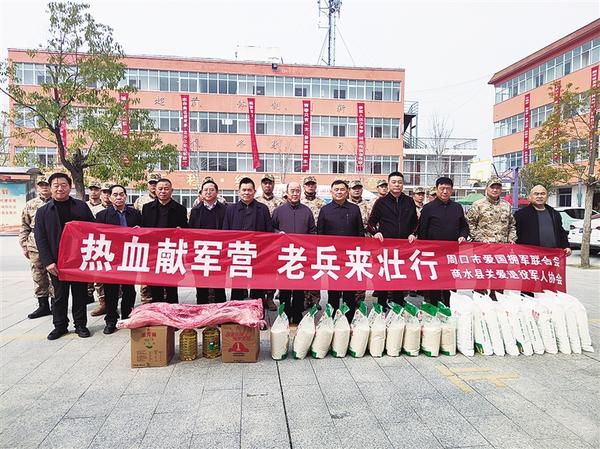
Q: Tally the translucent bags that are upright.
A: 10